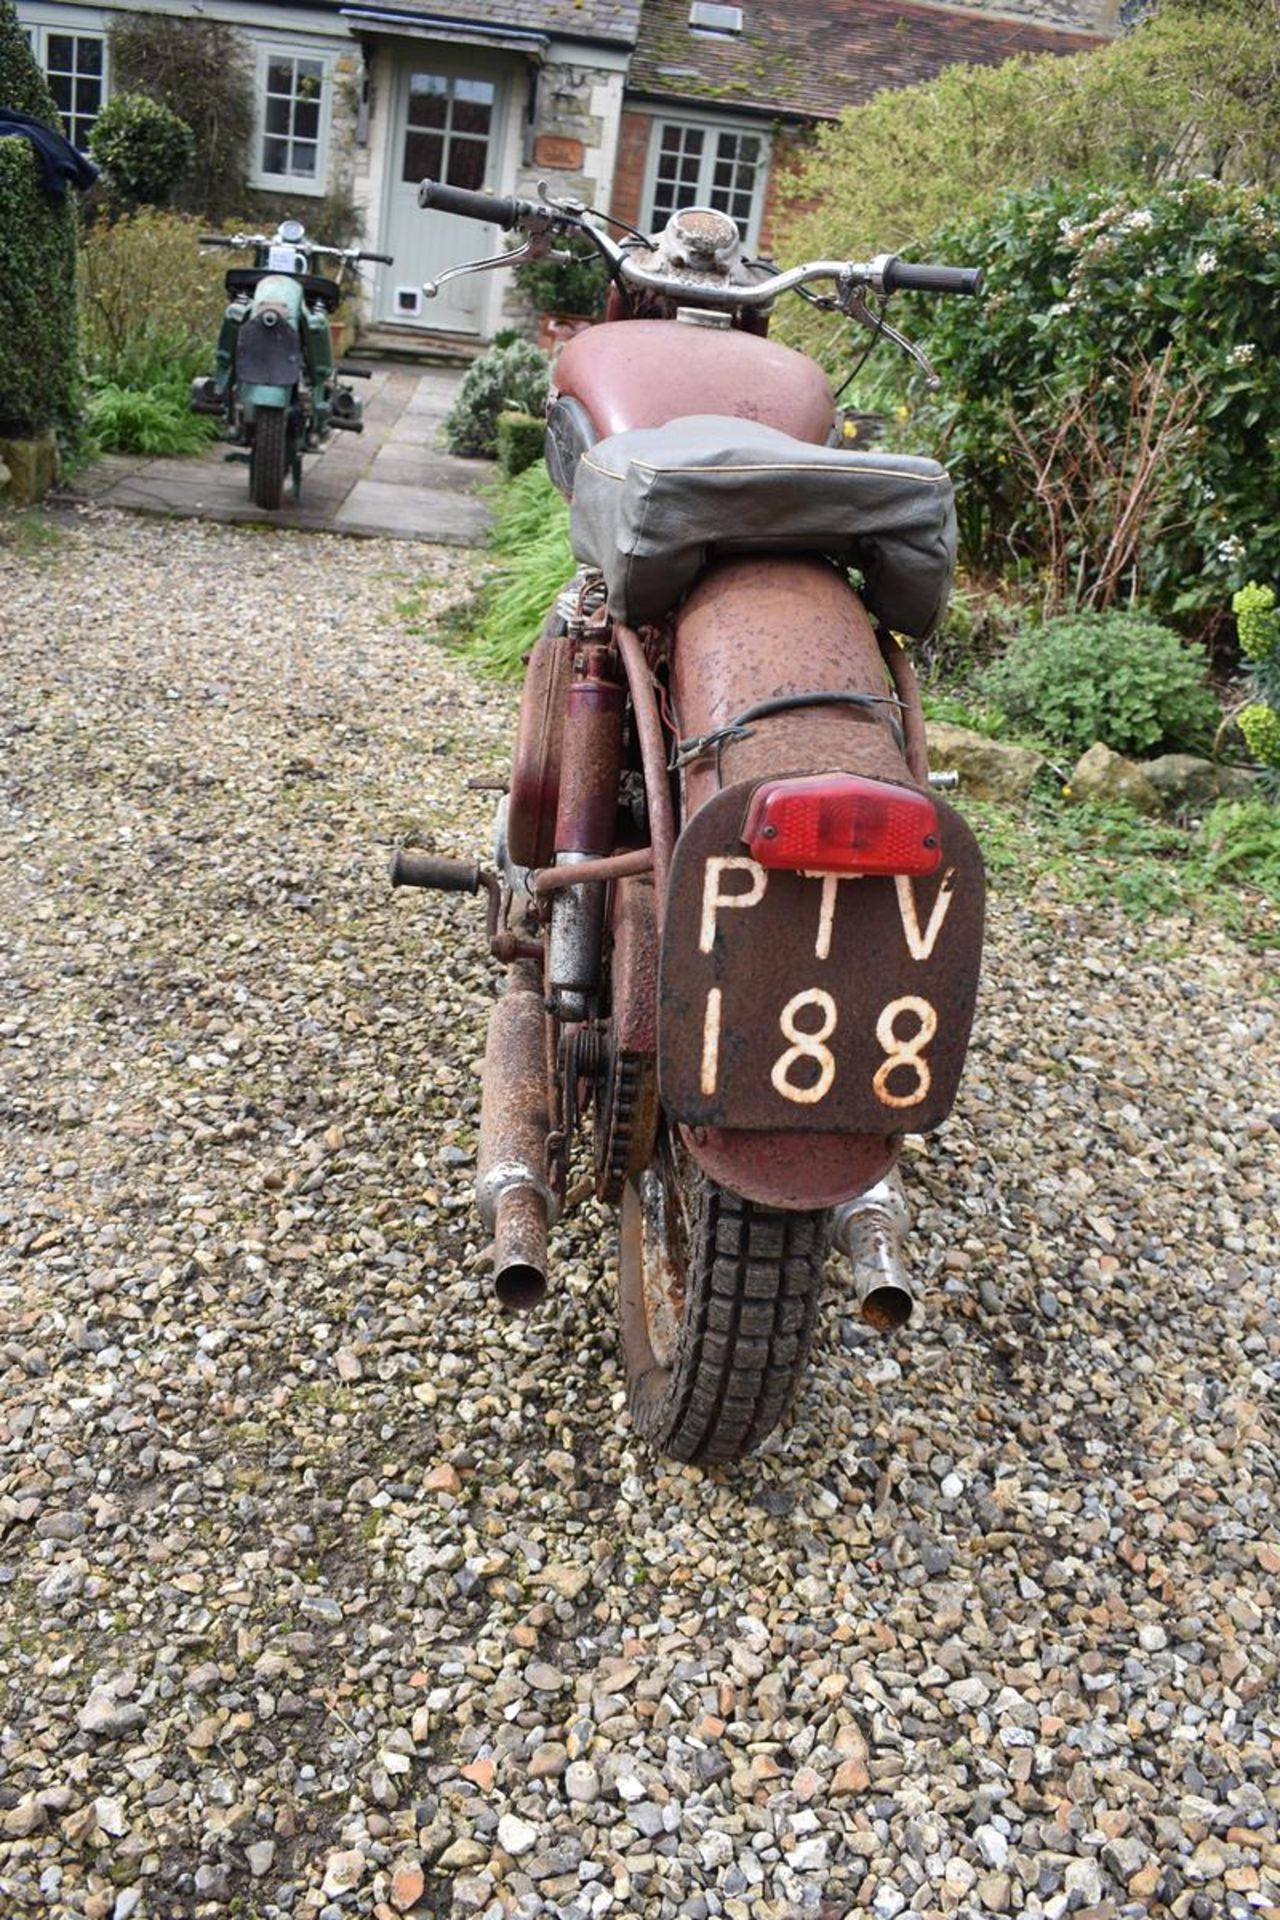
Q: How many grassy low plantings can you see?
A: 2